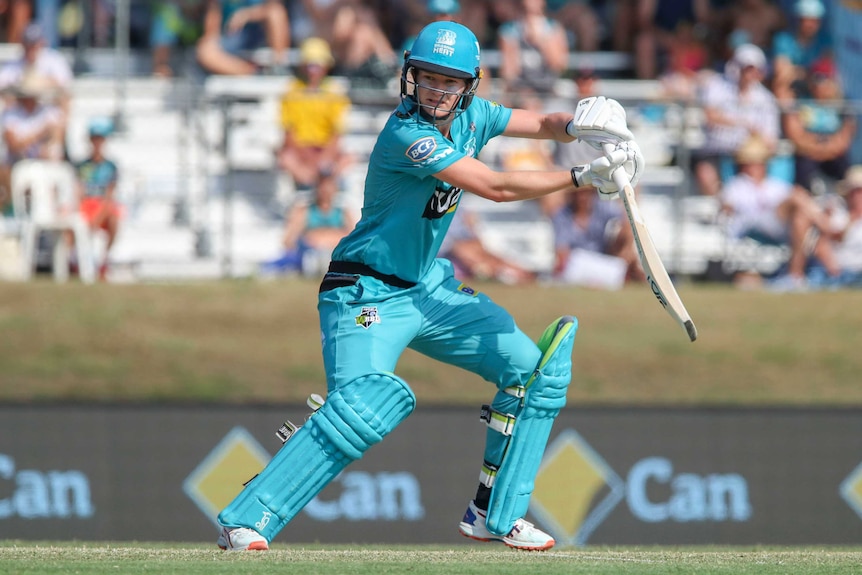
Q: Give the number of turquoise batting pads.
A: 2